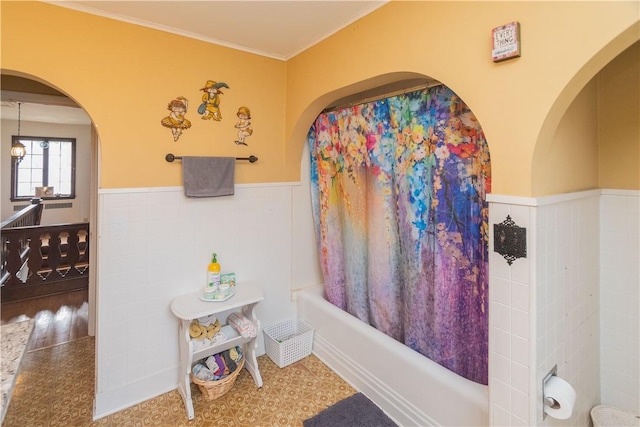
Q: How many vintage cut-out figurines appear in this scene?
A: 3